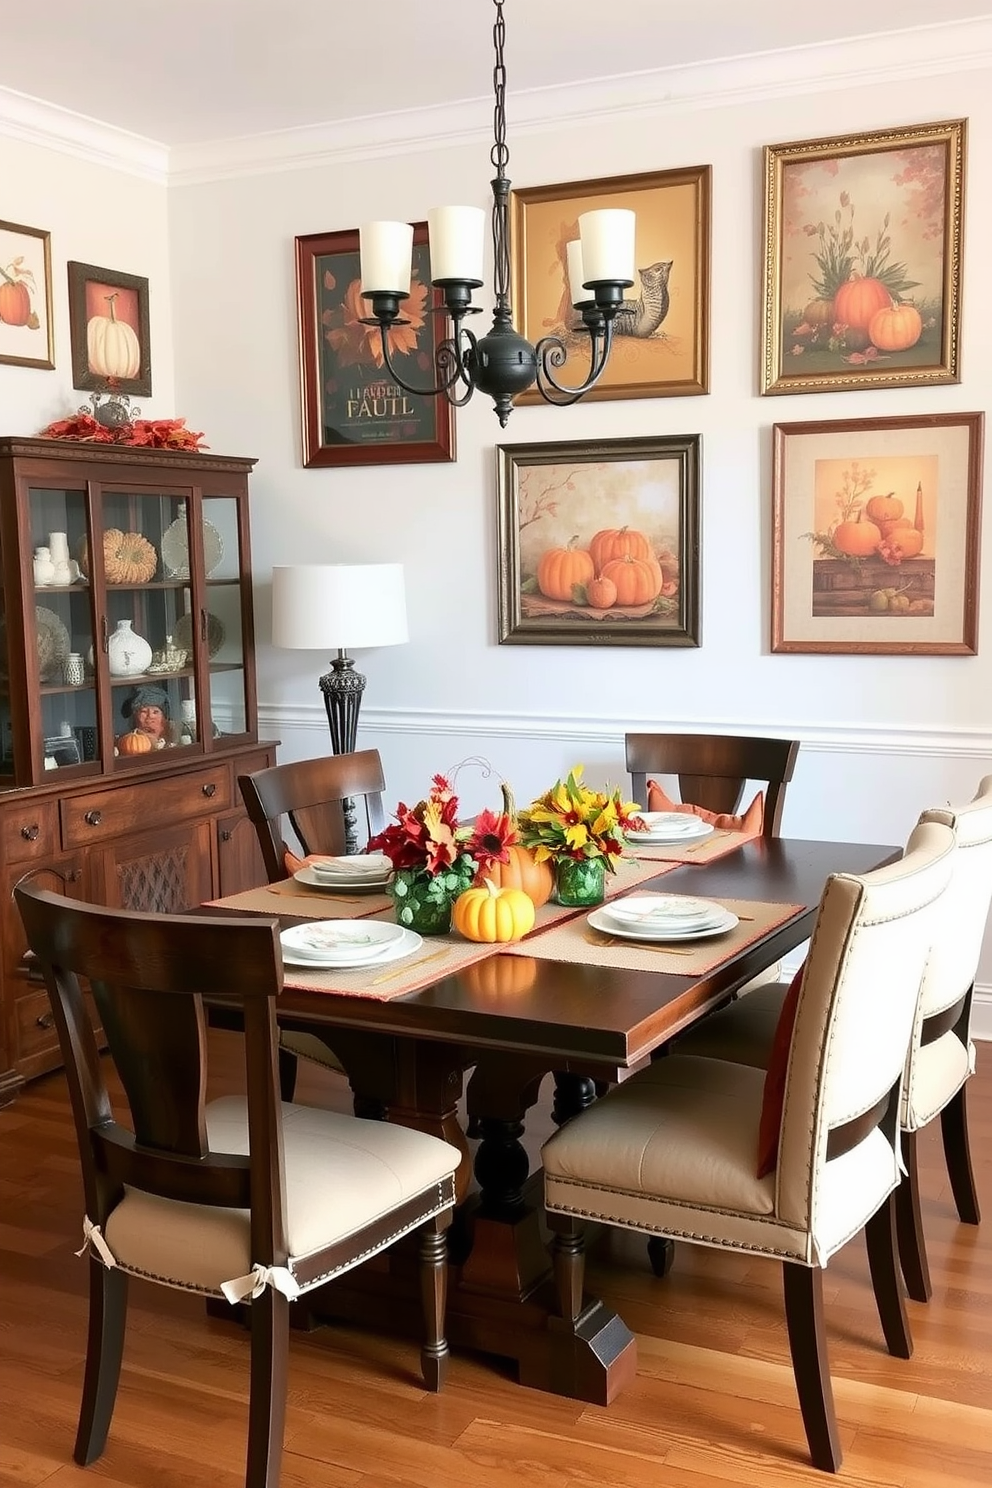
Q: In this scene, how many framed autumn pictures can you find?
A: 7